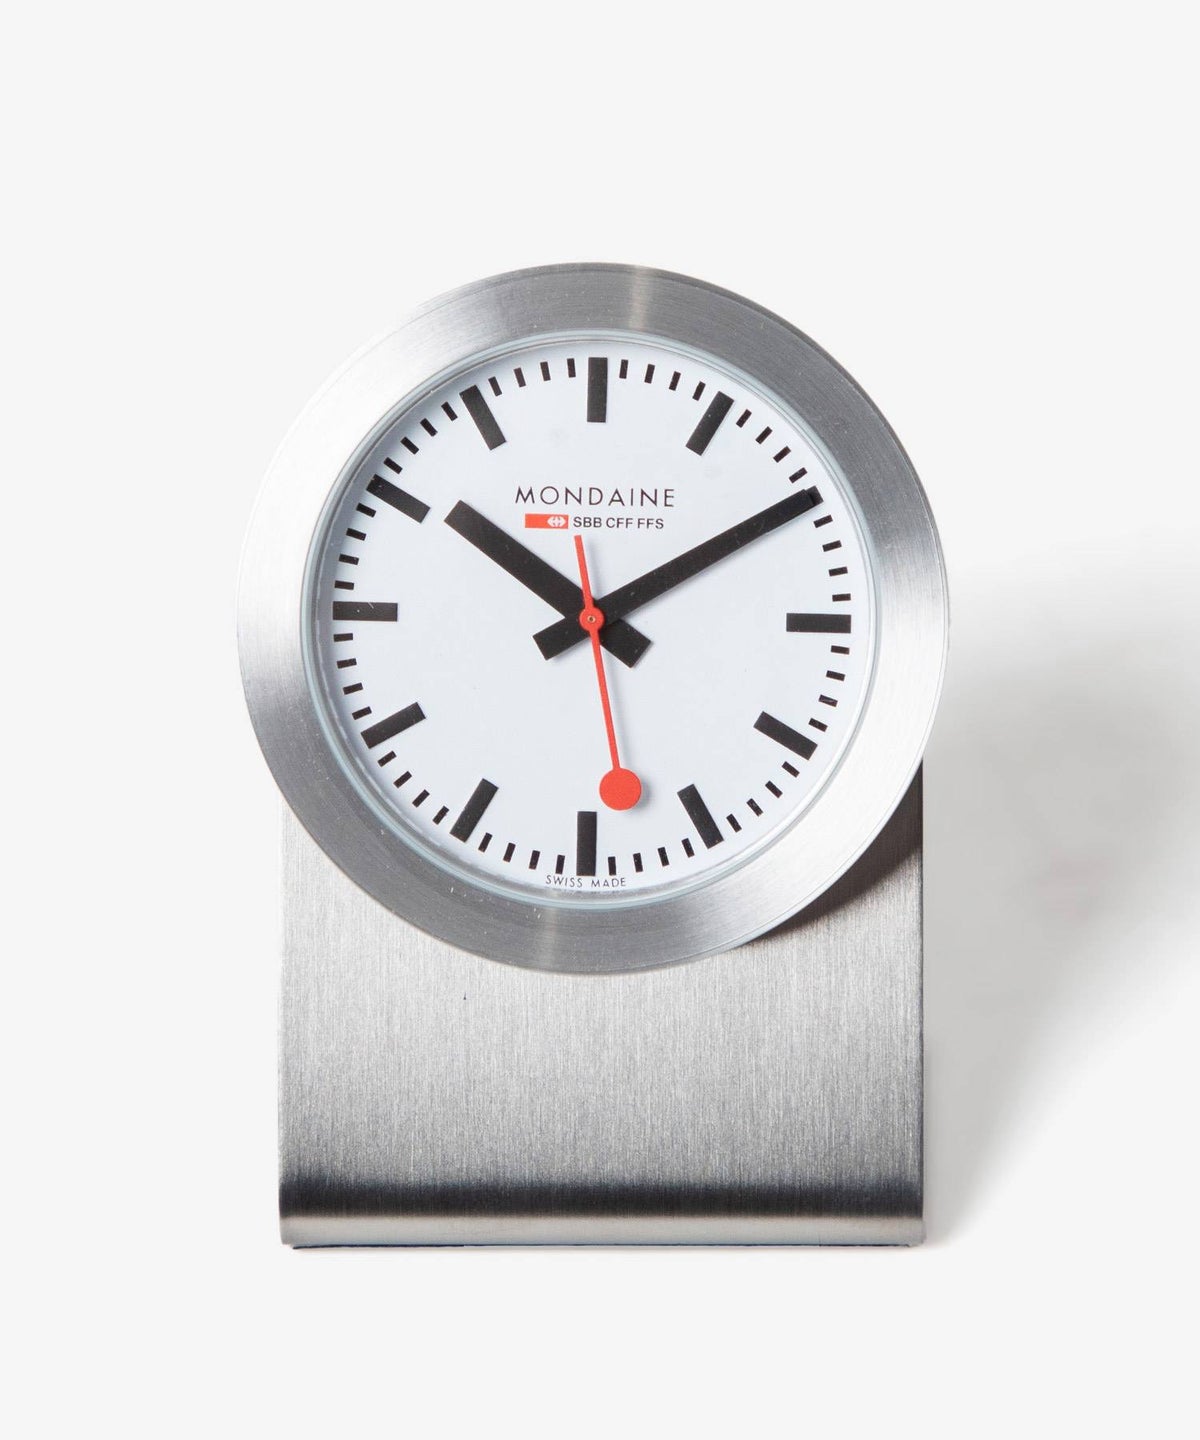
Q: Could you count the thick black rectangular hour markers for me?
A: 12